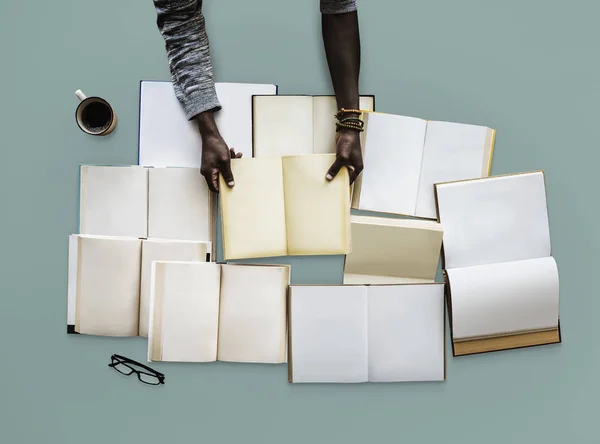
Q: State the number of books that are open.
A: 10